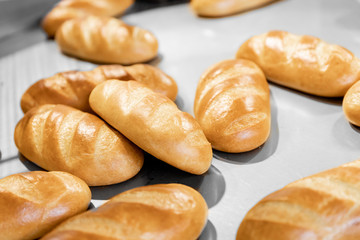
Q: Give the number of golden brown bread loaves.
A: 12